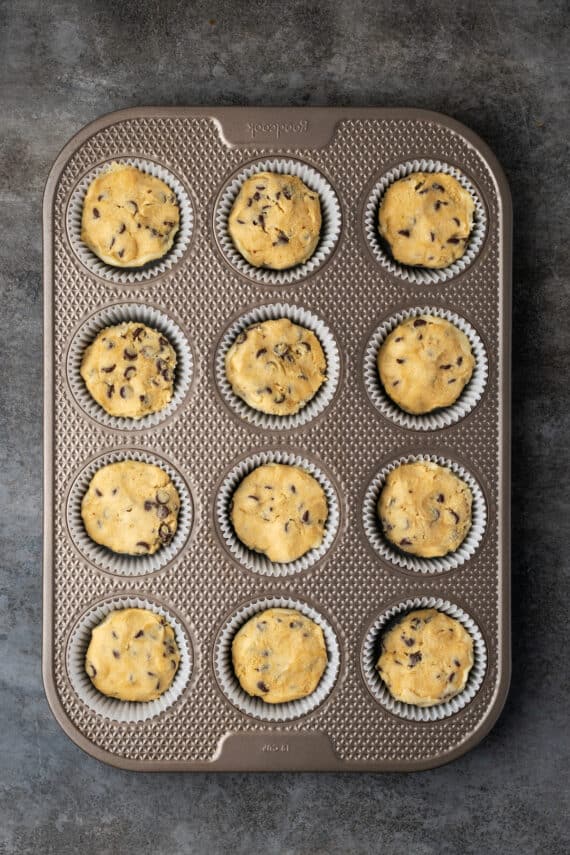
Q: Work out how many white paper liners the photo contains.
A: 12